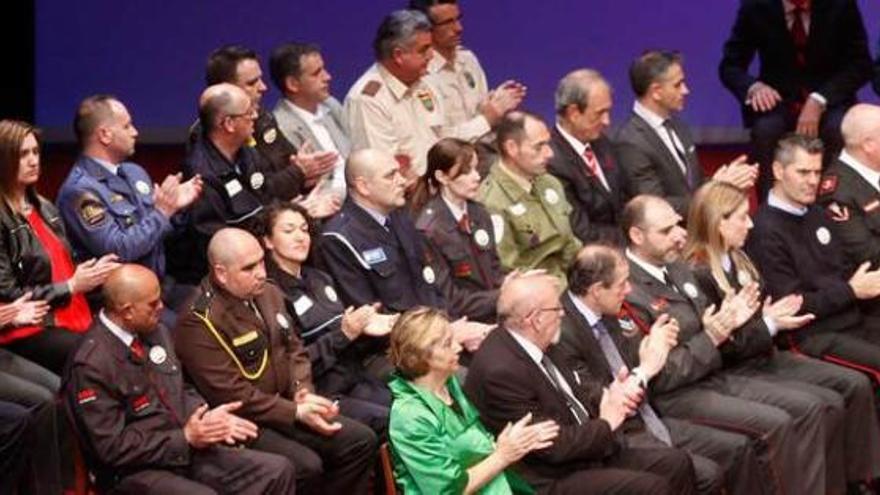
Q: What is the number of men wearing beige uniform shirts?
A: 2